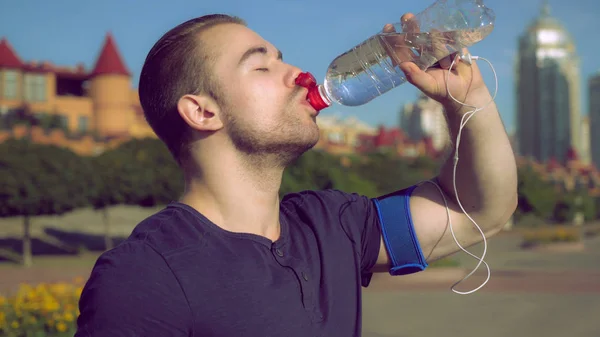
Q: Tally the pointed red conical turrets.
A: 2